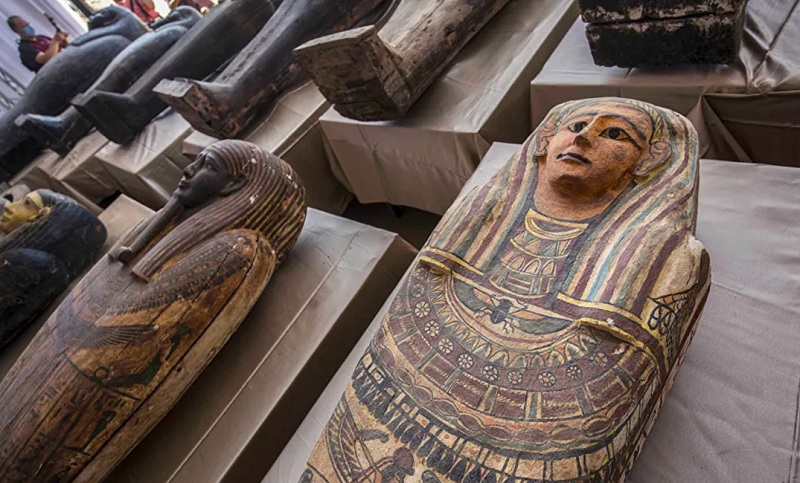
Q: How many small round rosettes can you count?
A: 11